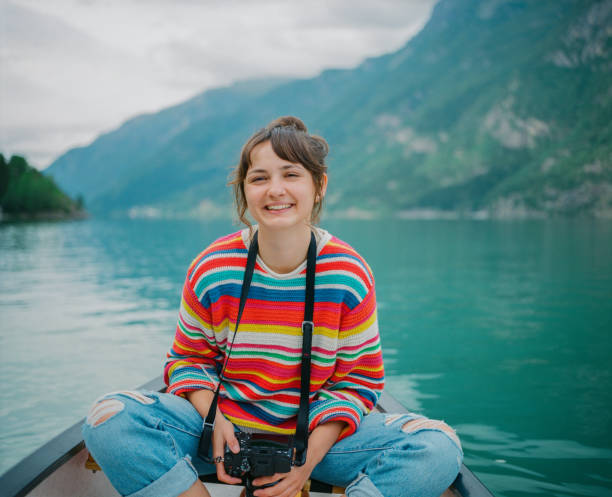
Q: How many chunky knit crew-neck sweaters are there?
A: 1